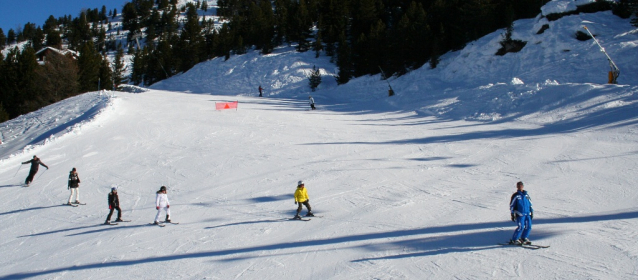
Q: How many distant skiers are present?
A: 2